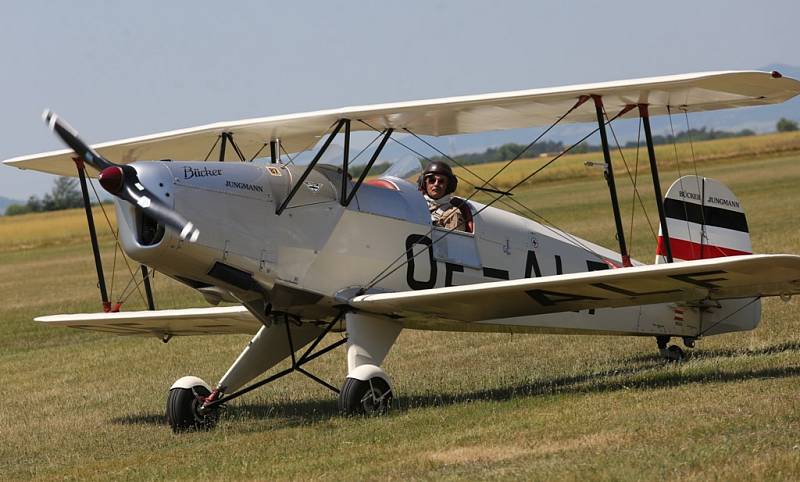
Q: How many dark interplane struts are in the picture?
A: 4